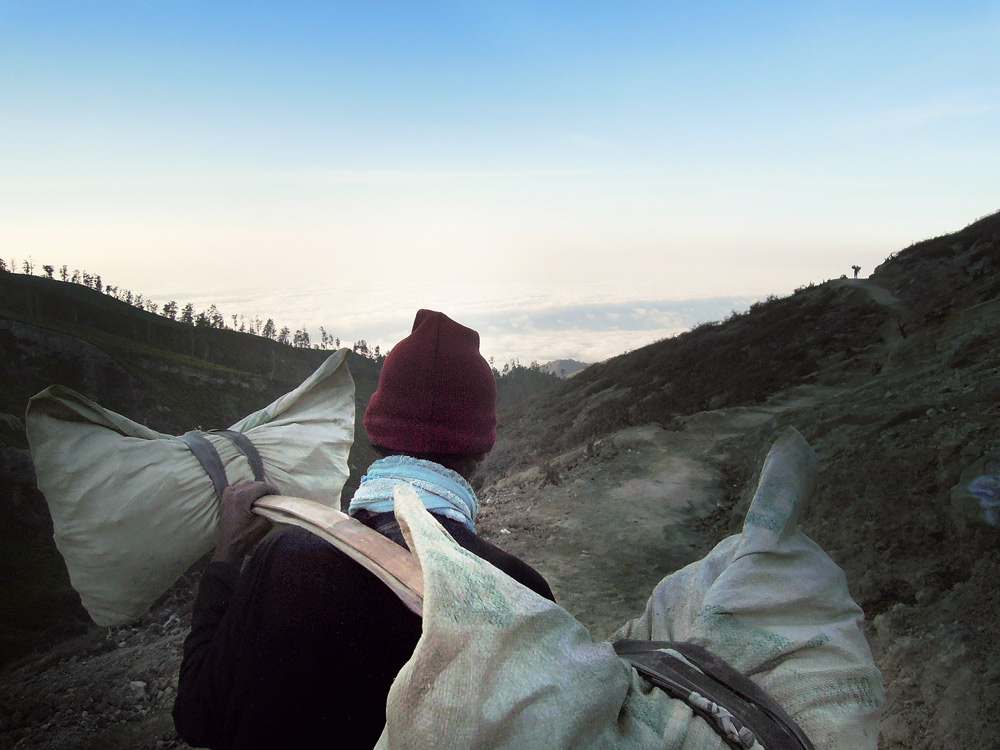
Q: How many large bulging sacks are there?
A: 2